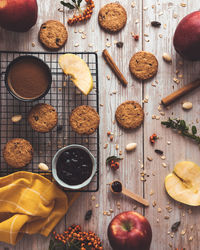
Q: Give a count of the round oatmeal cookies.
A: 7